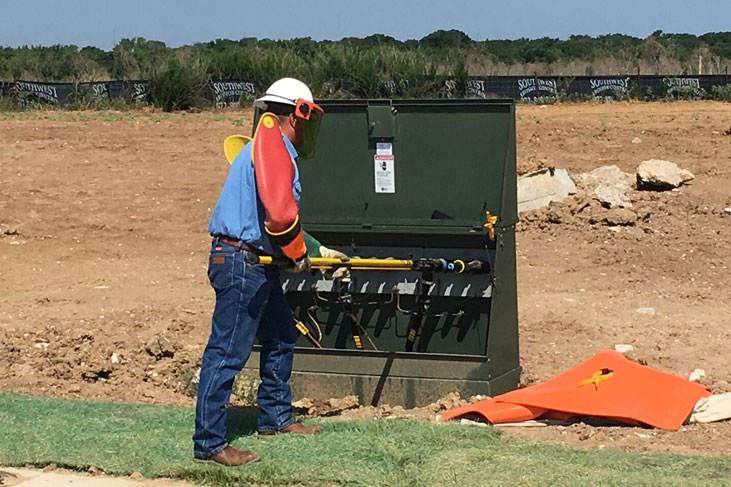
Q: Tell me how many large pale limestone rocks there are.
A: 3